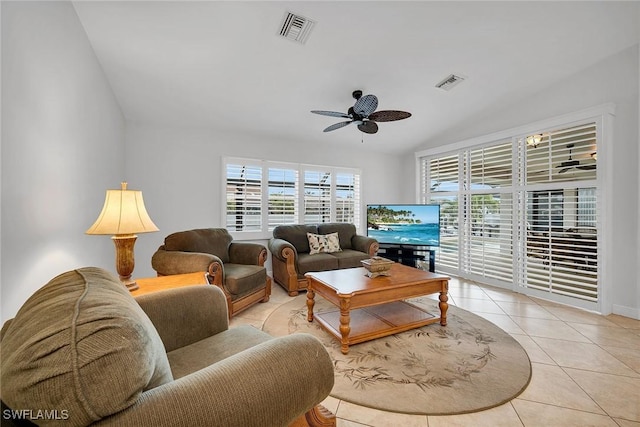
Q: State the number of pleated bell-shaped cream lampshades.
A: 1